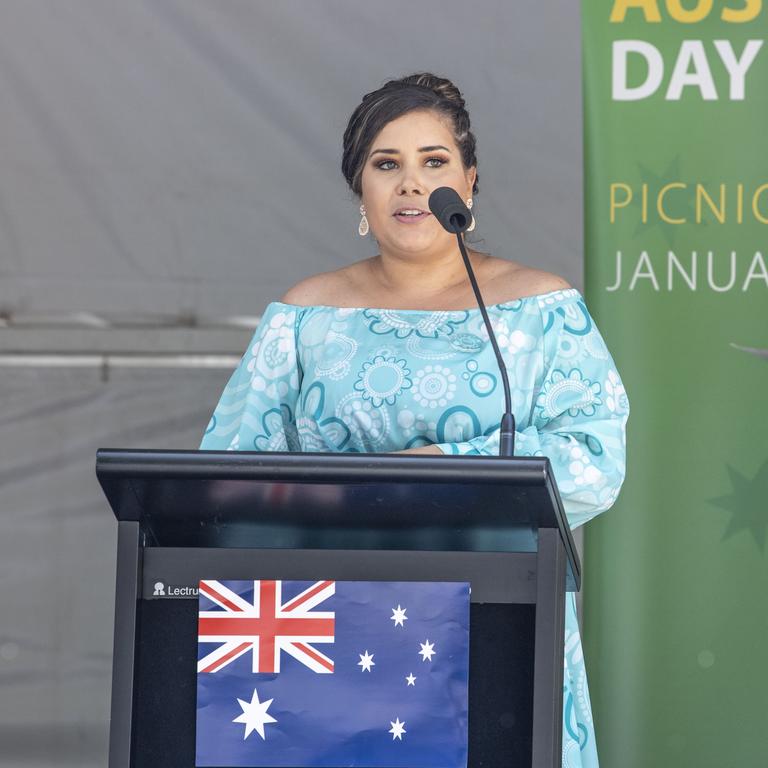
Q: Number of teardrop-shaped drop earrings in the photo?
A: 2